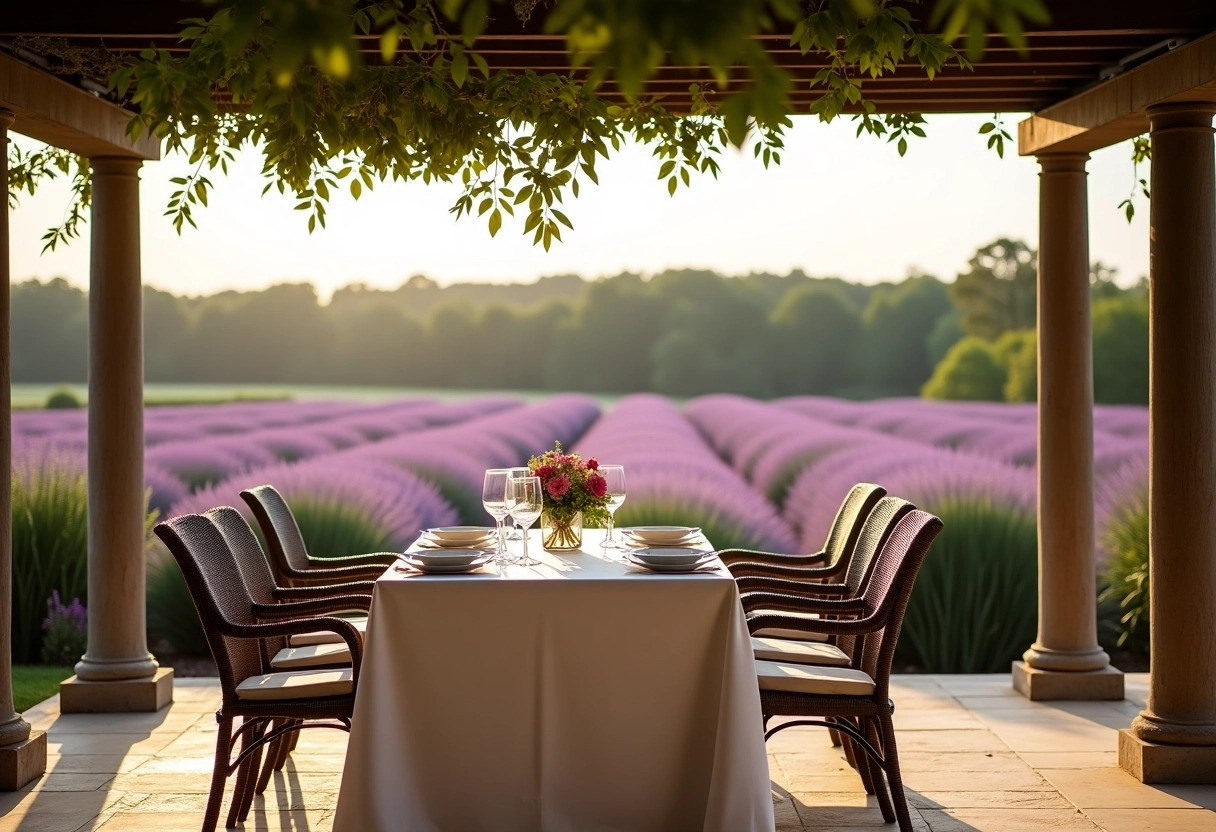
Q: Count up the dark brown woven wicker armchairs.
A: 6